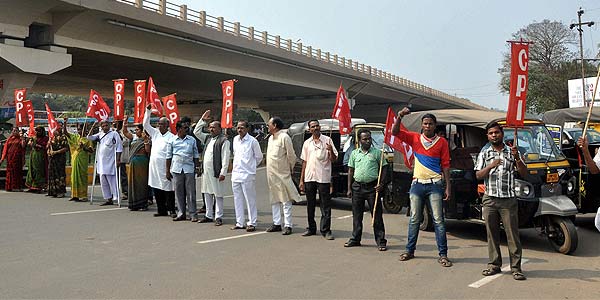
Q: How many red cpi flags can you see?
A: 12